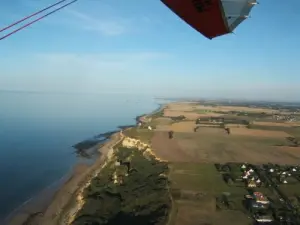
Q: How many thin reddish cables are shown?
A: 2